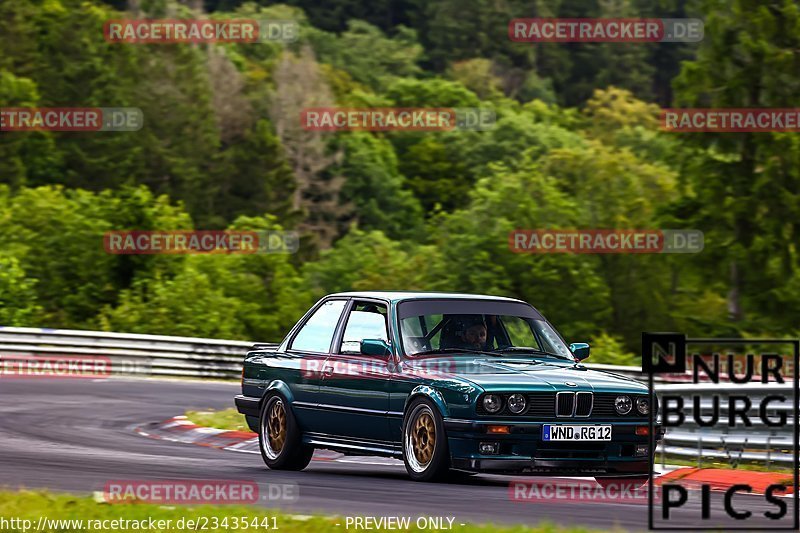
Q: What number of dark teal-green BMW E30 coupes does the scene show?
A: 1